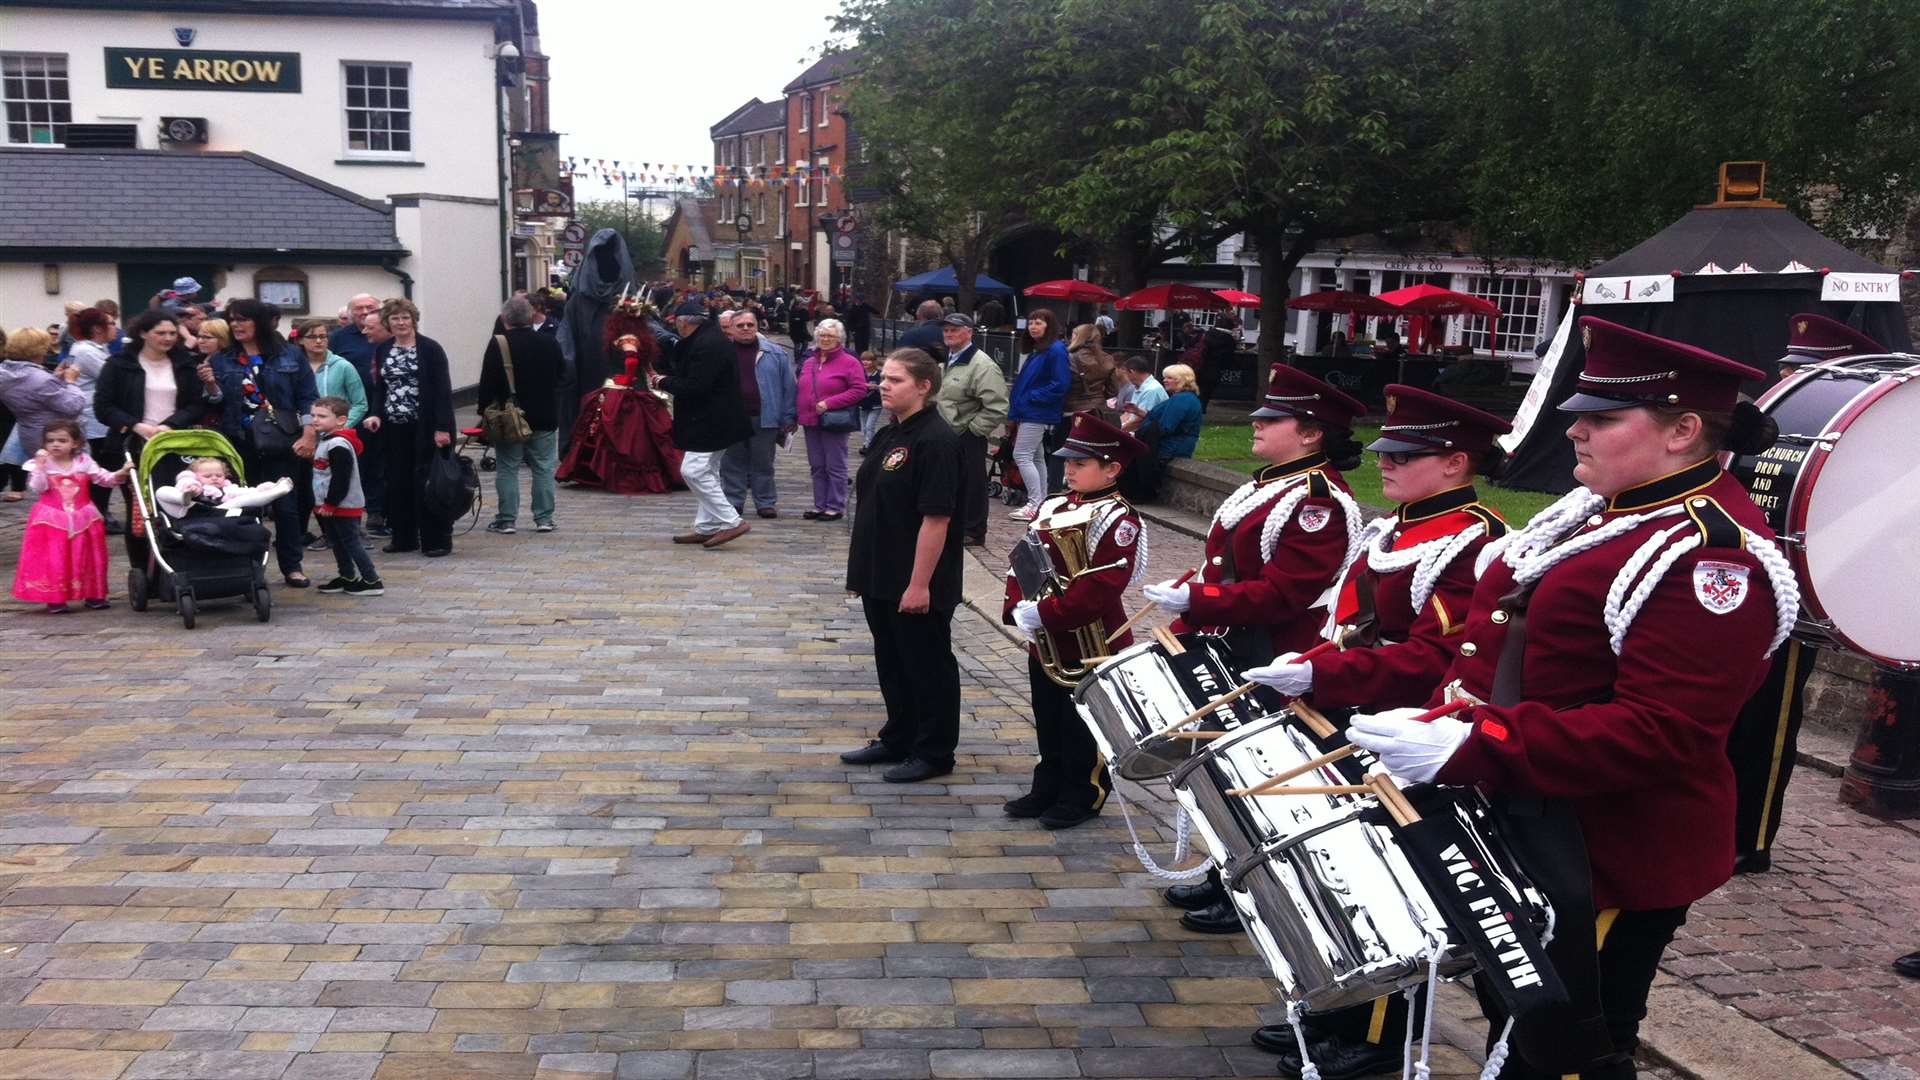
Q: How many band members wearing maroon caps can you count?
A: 5